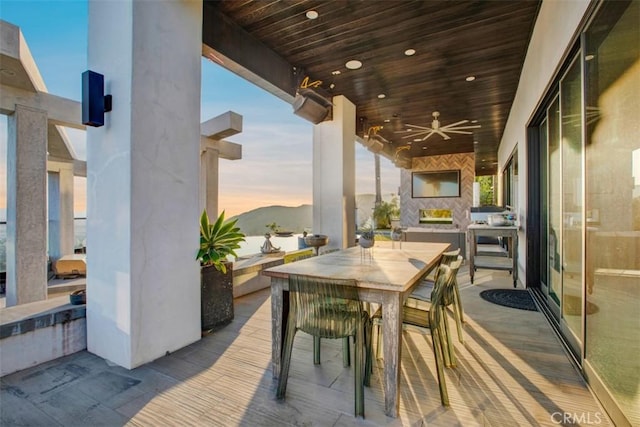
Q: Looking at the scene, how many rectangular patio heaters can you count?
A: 3